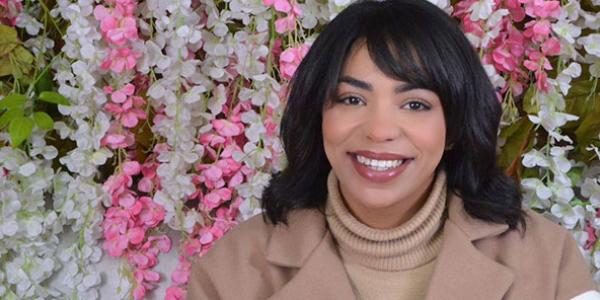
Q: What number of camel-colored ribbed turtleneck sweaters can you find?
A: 1